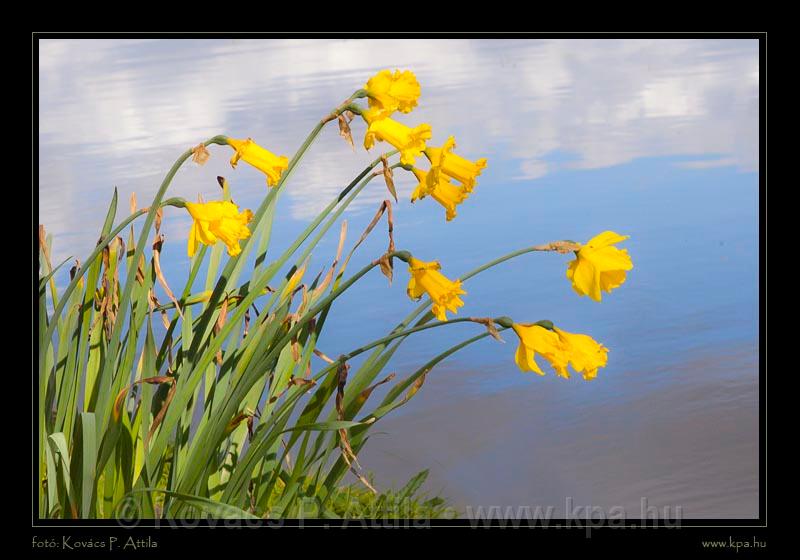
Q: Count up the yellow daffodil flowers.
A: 10